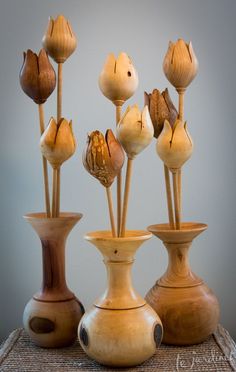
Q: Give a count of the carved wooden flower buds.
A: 9